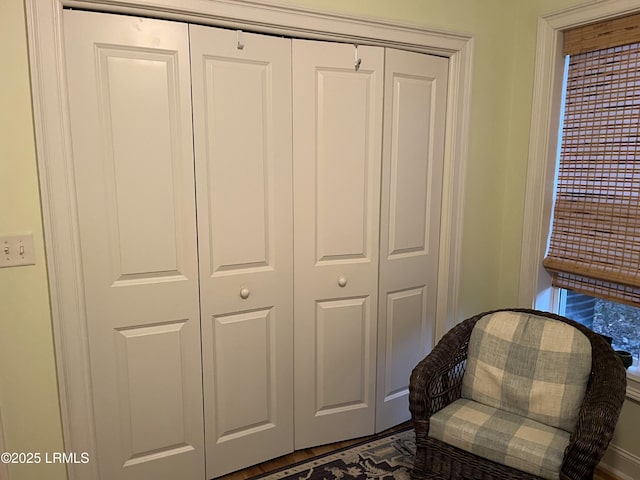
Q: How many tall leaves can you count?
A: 4